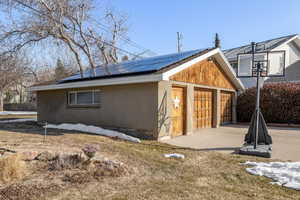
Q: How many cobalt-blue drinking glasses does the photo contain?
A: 0